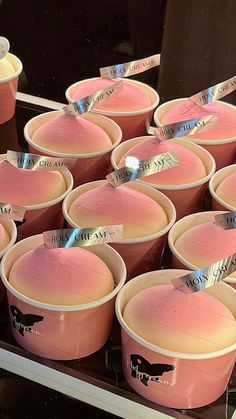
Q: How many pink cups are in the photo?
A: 12